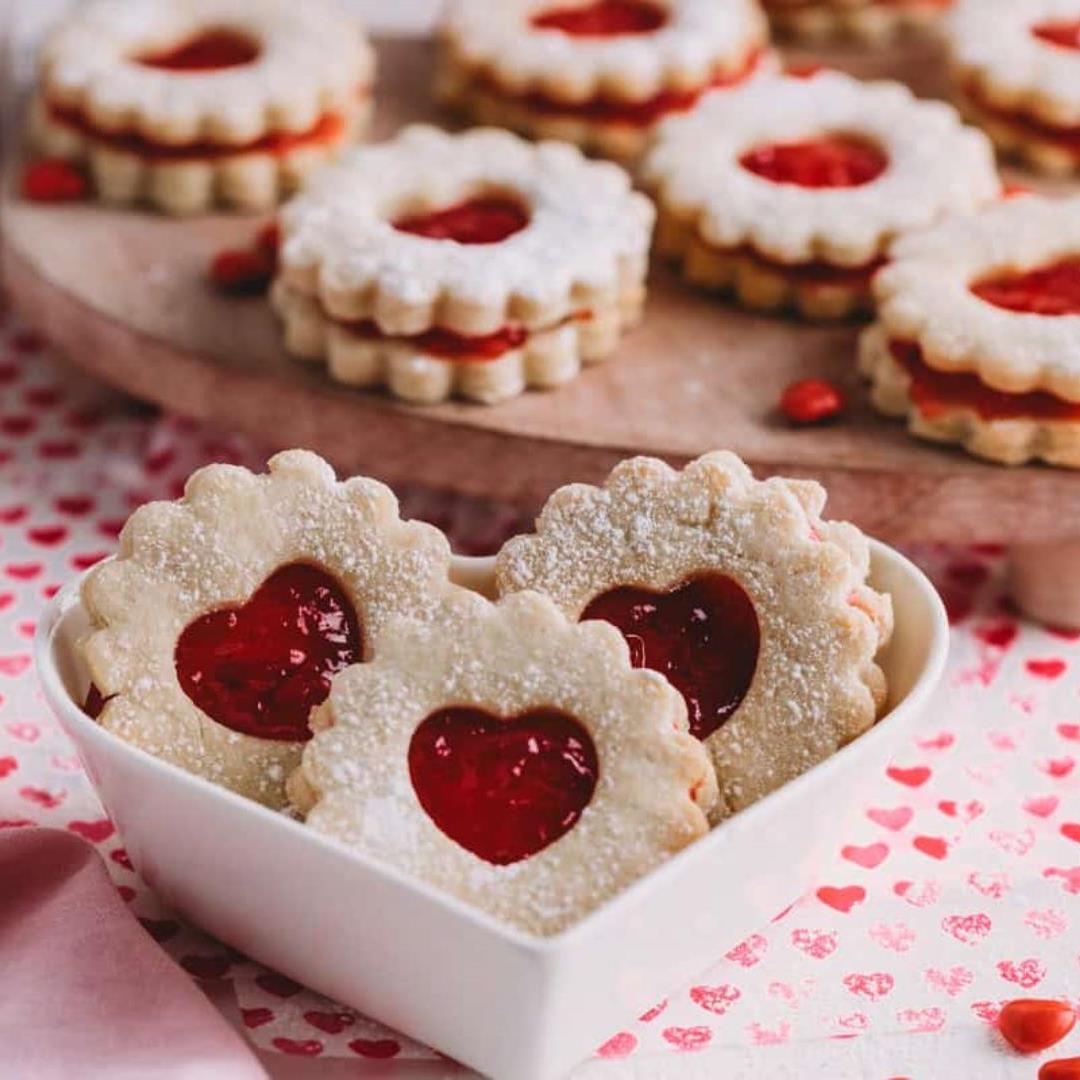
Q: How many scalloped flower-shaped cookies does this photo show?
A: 10